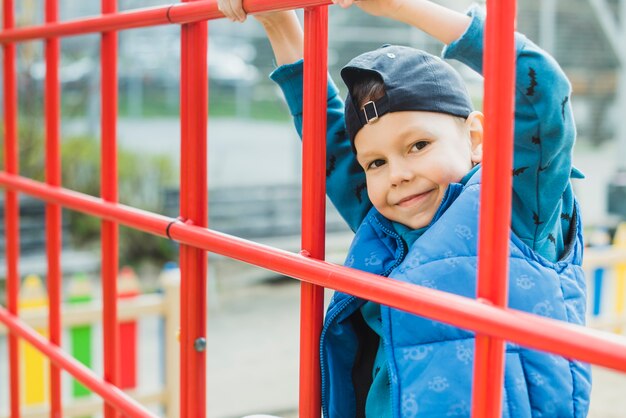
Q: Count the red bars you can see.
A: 9